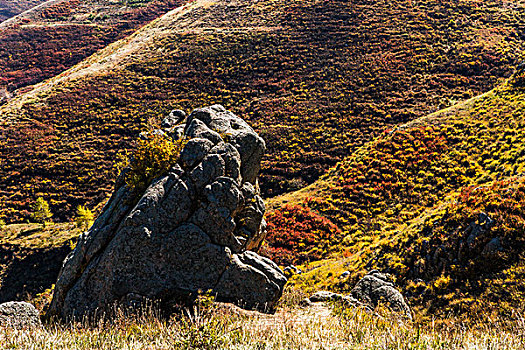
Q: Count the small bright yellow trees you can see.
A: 2